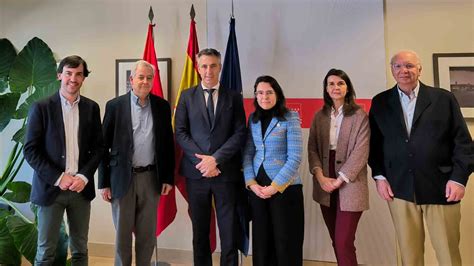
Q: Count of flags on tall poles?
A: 3